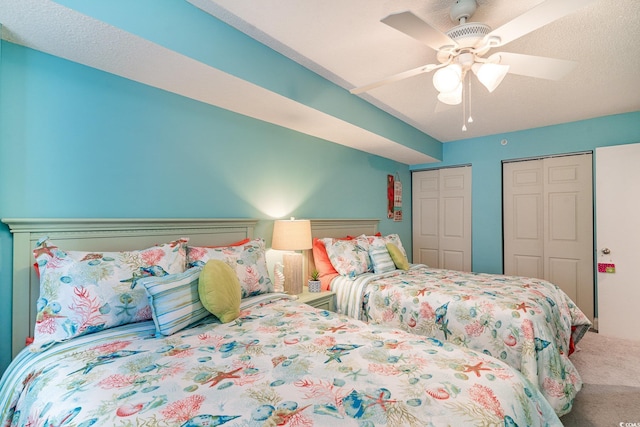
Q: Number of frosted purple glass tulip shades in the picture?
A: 0